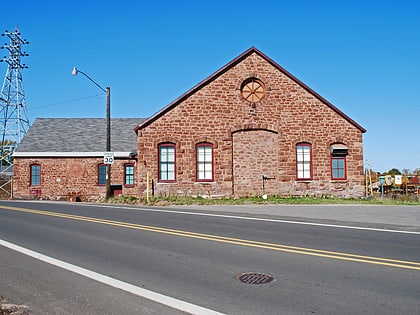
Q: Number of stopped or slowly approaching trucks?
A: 0